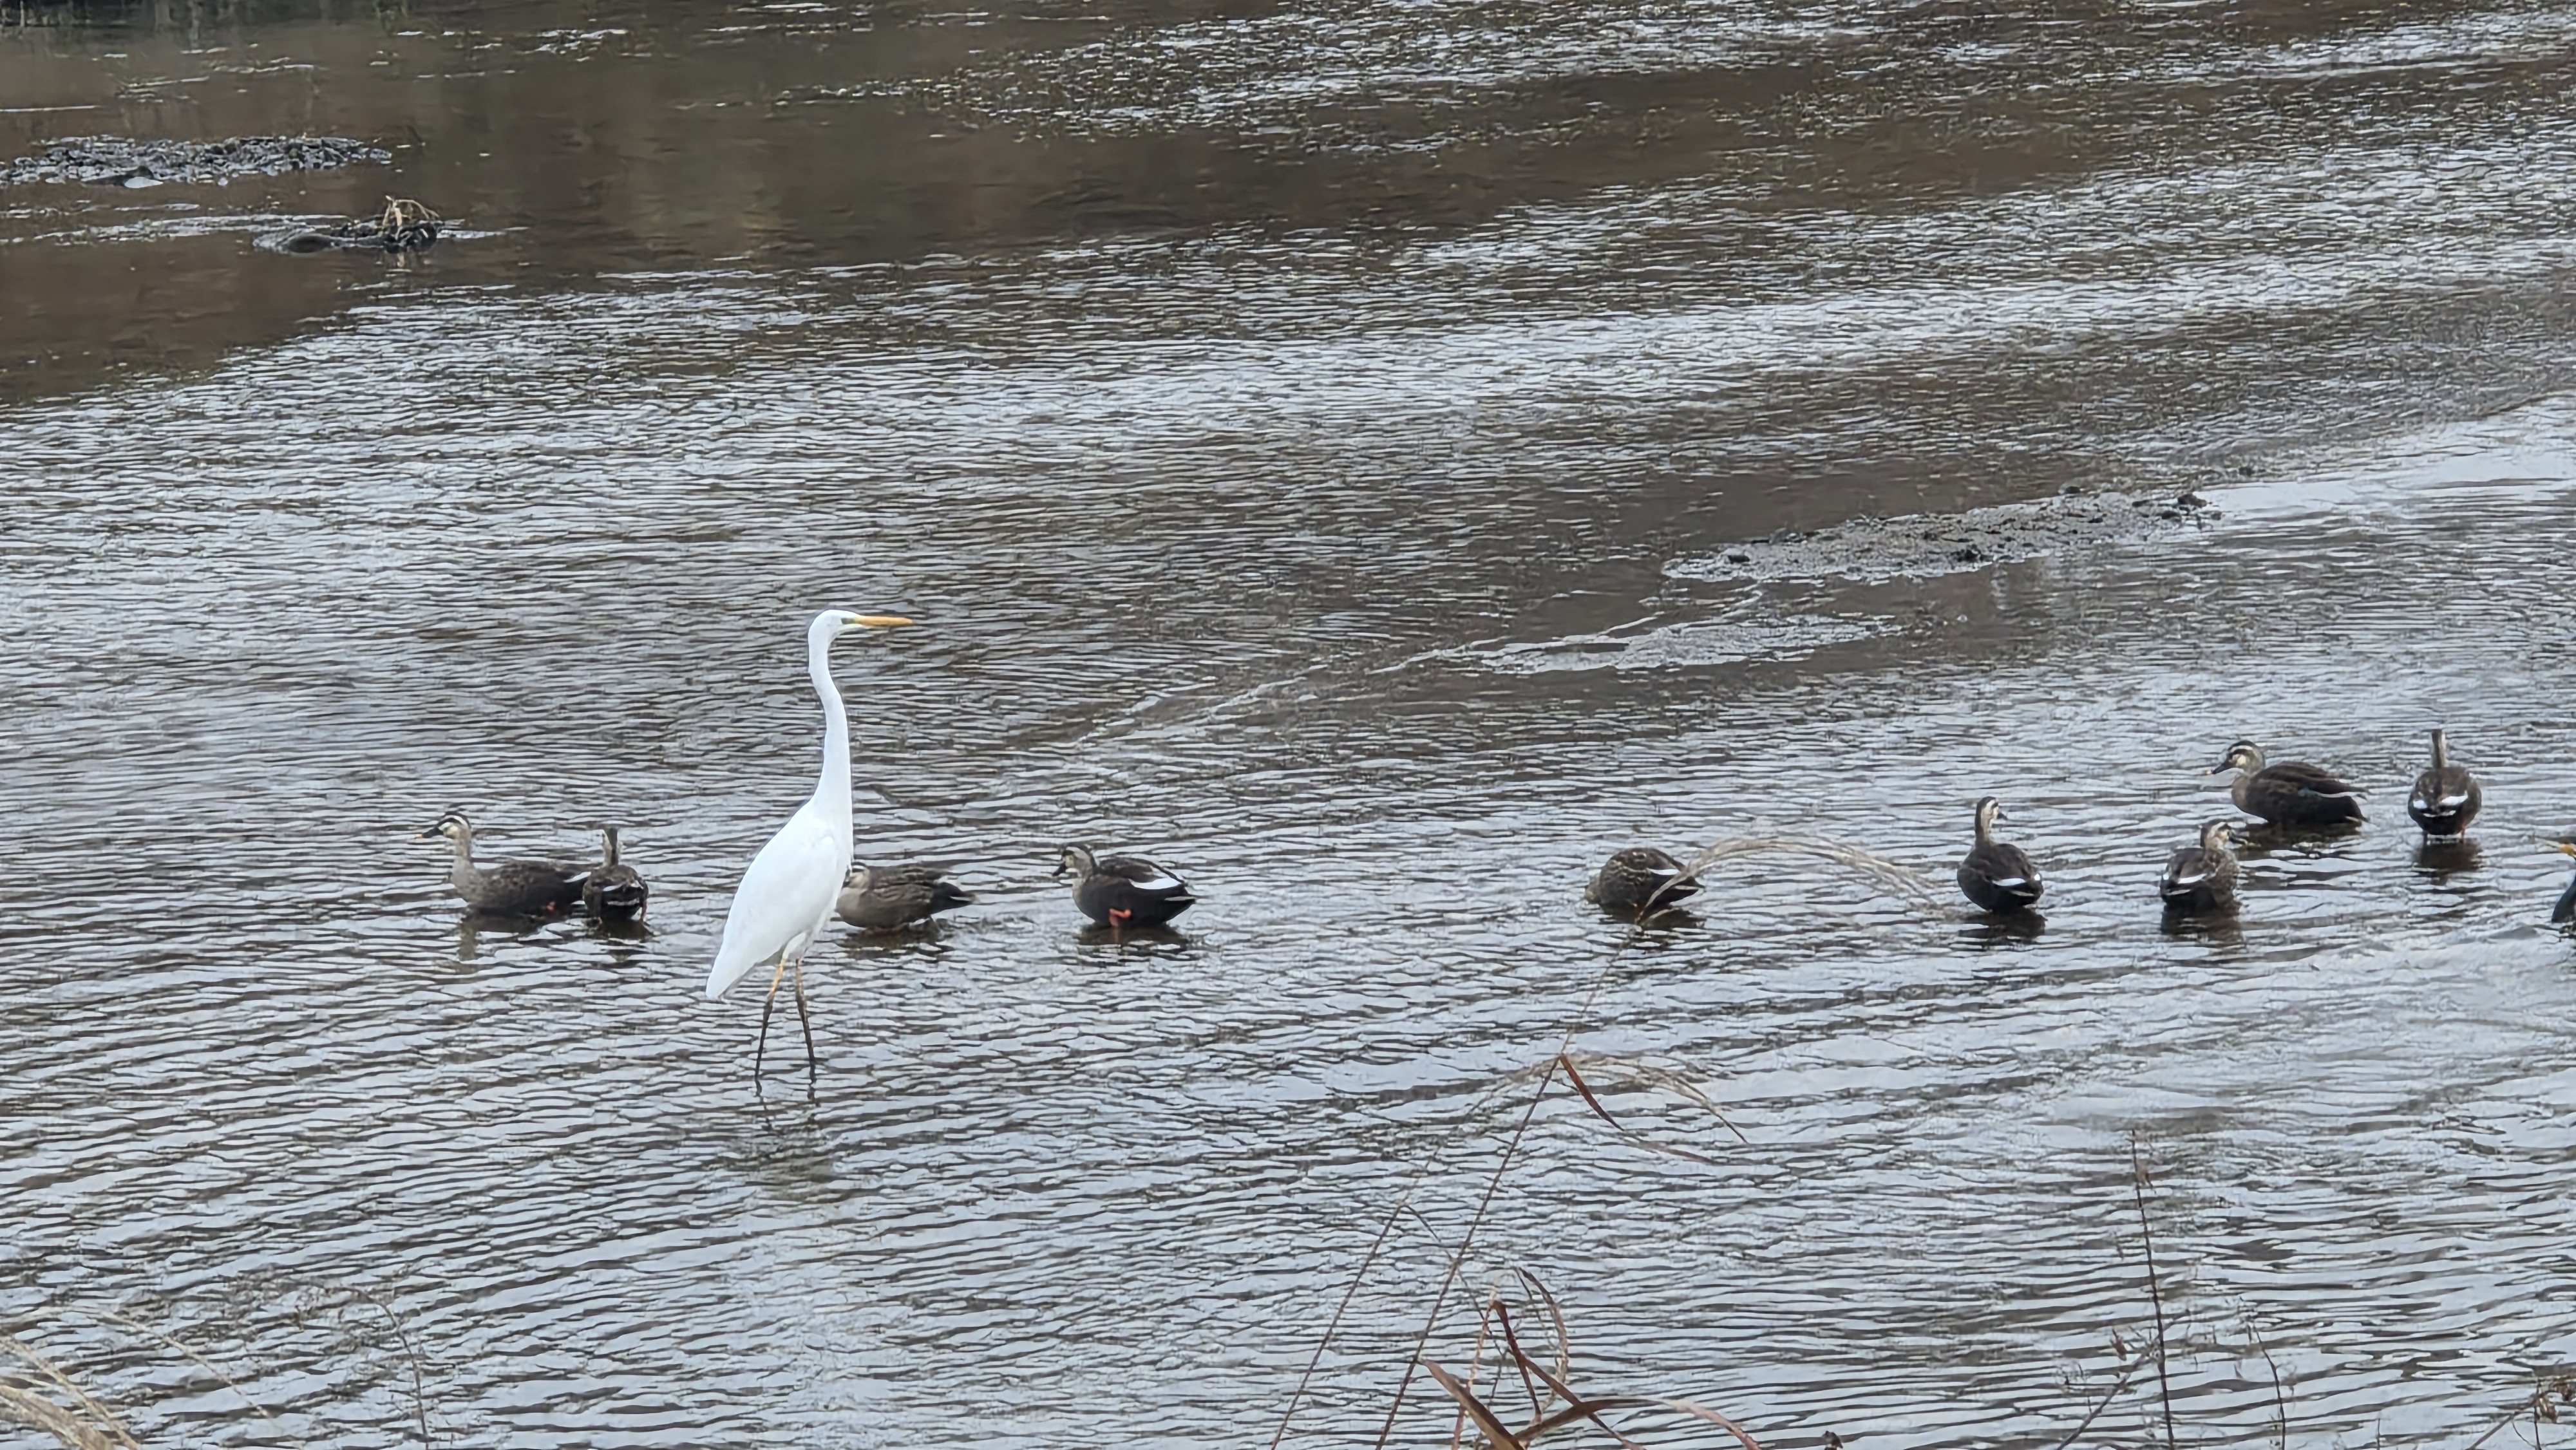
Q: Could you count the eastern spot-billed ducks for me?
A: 9